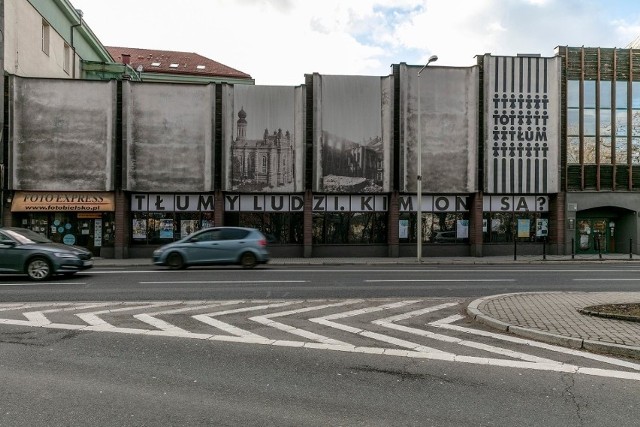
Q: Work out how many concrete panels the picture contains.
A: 6